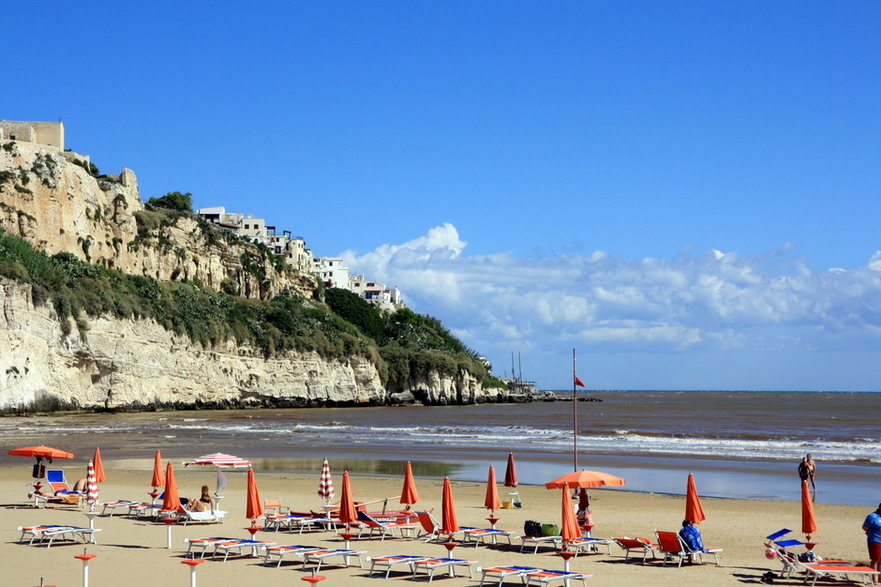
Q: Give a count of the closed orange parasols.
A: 11